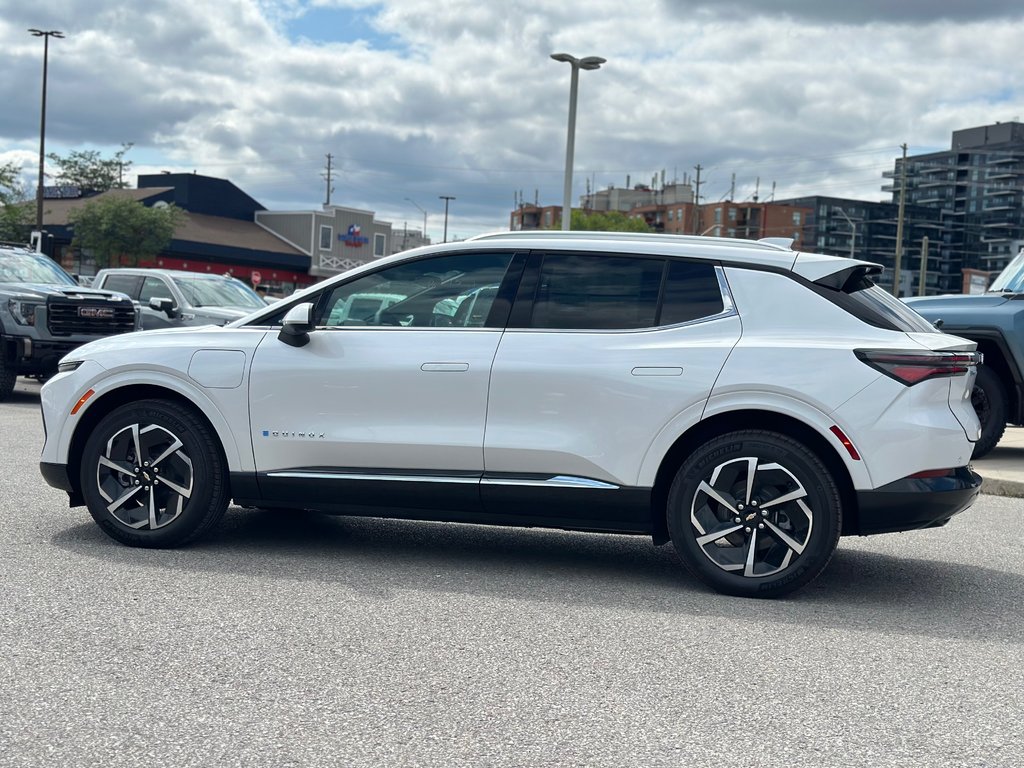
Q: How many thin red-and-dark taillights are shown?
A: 1